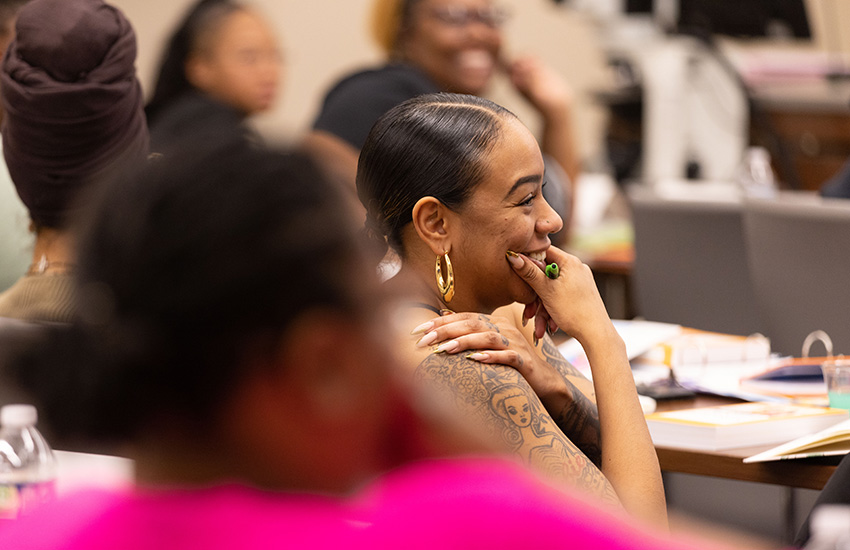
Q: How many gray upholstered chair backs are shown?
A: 2